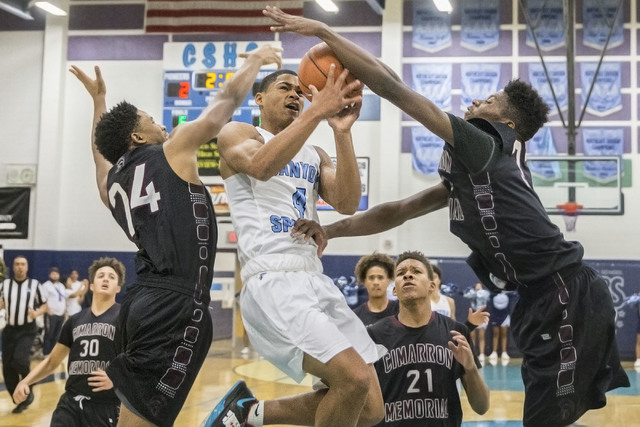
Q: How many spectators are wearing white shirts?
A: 2